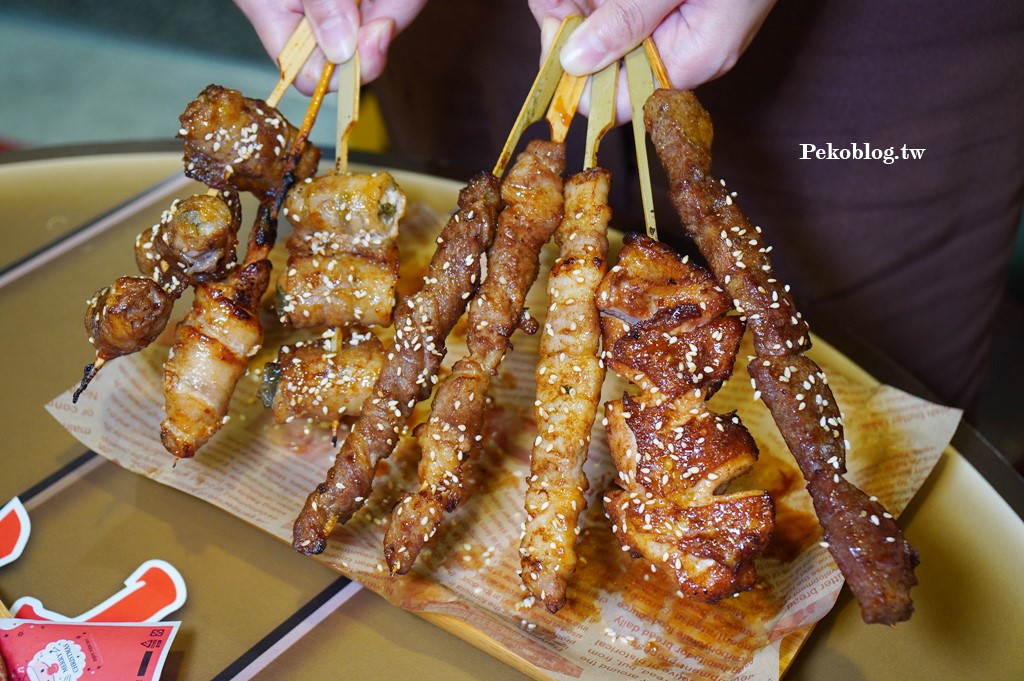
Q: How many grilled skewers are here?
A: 8